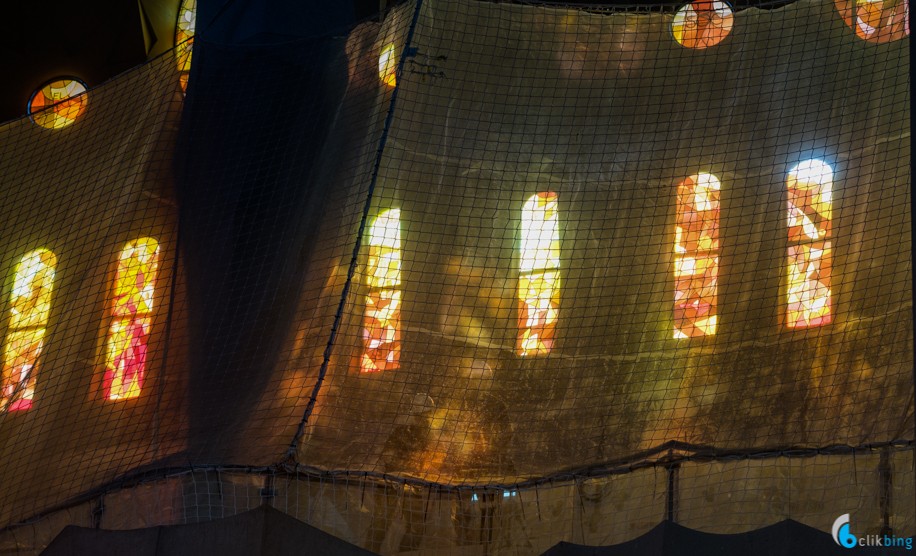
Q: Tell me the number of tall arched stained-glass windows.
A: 6